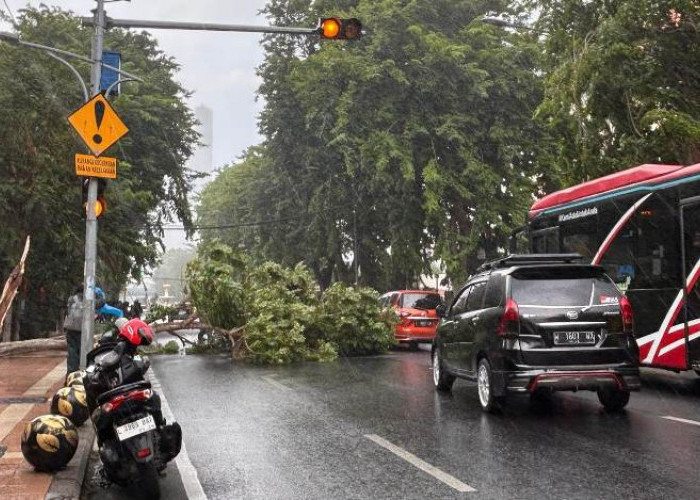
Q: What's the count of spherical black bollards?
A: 3